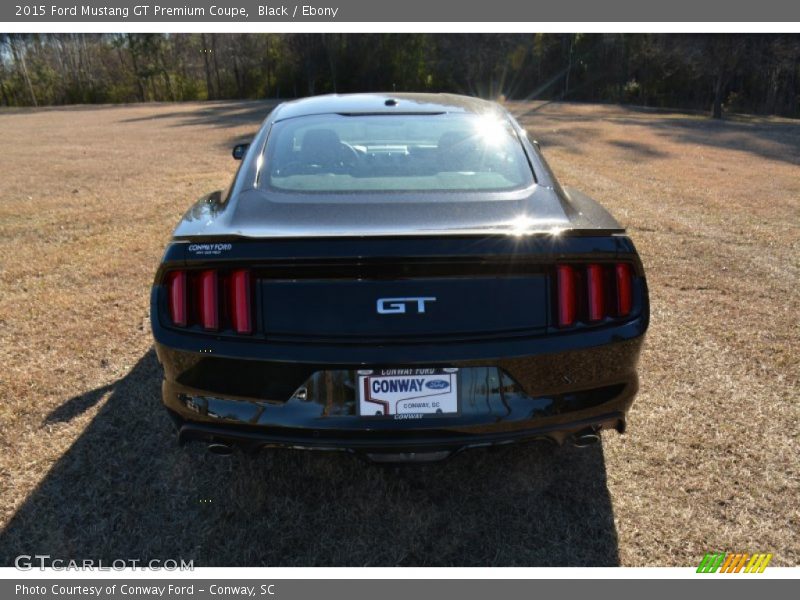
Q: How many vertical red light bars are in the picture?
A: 6